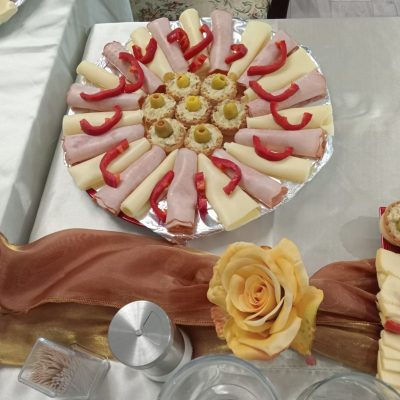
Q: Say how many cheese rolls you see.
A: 11